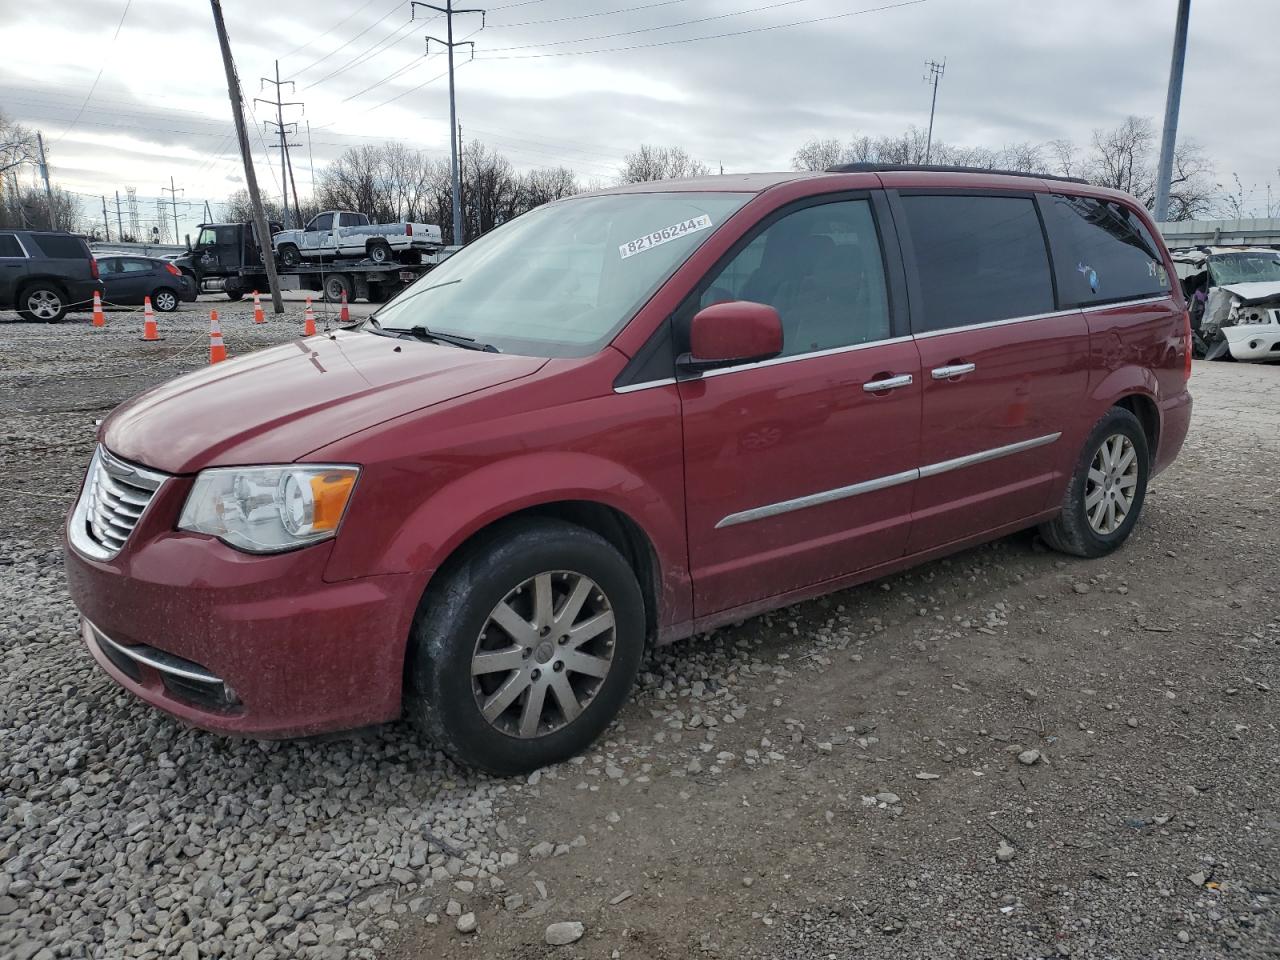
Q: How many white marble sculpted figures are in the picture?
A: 0